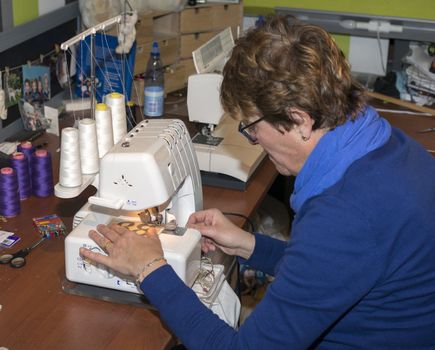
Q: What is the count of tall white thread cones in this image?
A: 4